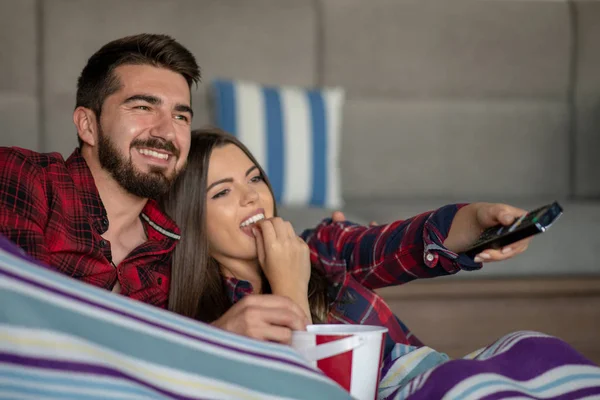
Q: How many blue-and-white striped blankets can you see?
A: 0